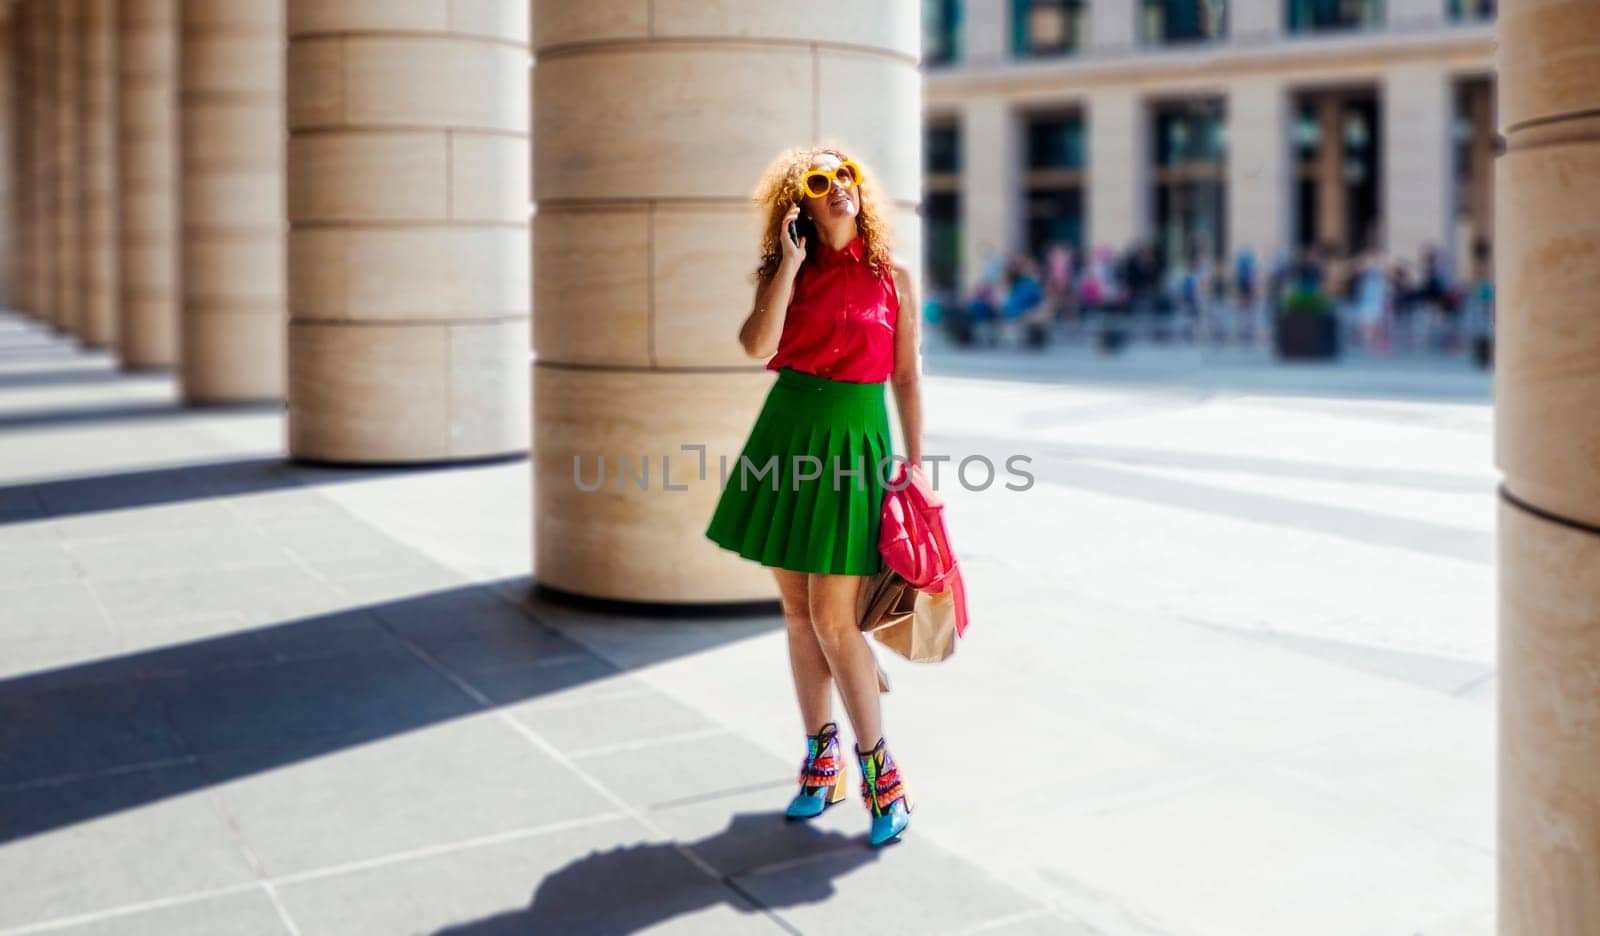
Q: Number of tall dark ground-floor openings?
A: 5